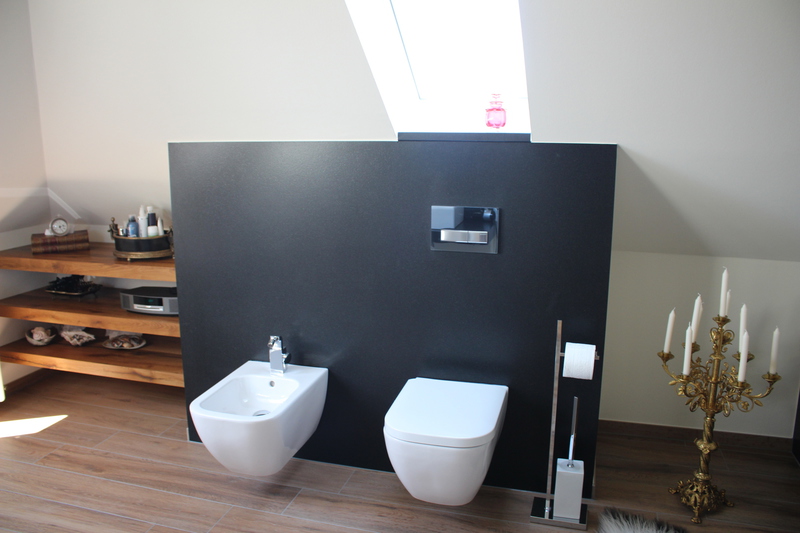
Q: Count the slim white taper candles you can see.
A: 9